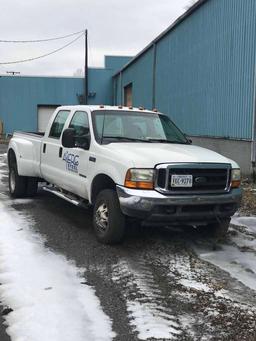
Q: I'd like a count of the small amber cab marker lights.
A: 5